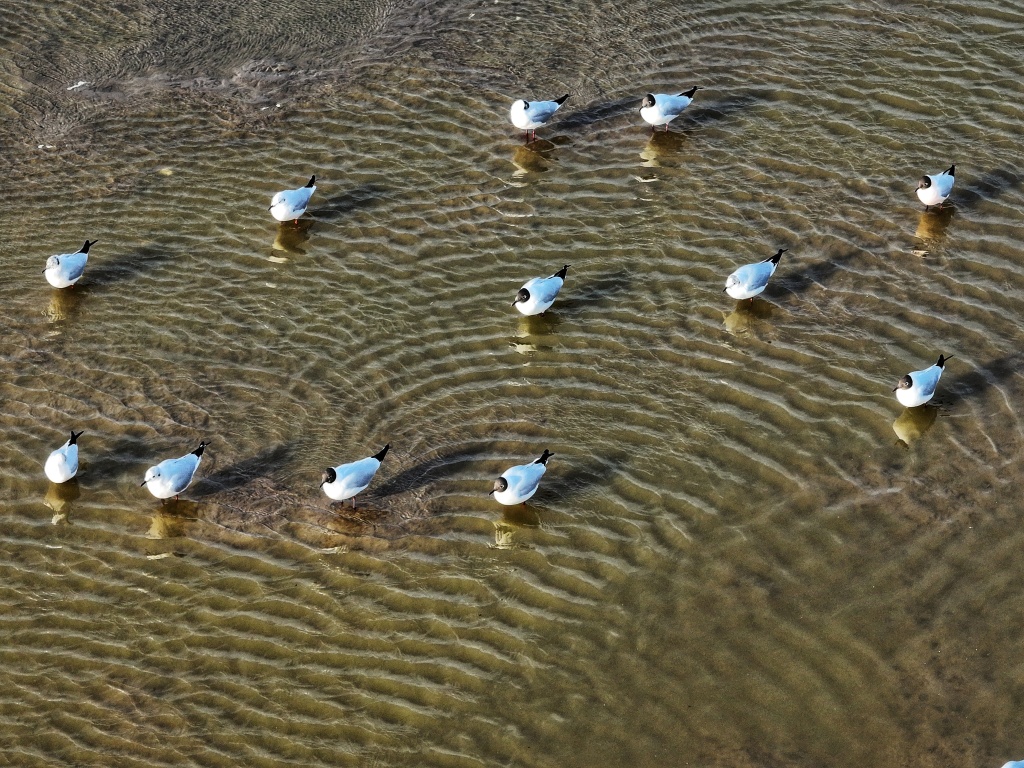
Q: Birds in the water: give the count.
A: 12